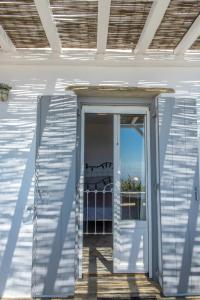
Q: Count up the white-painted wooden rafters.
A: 5